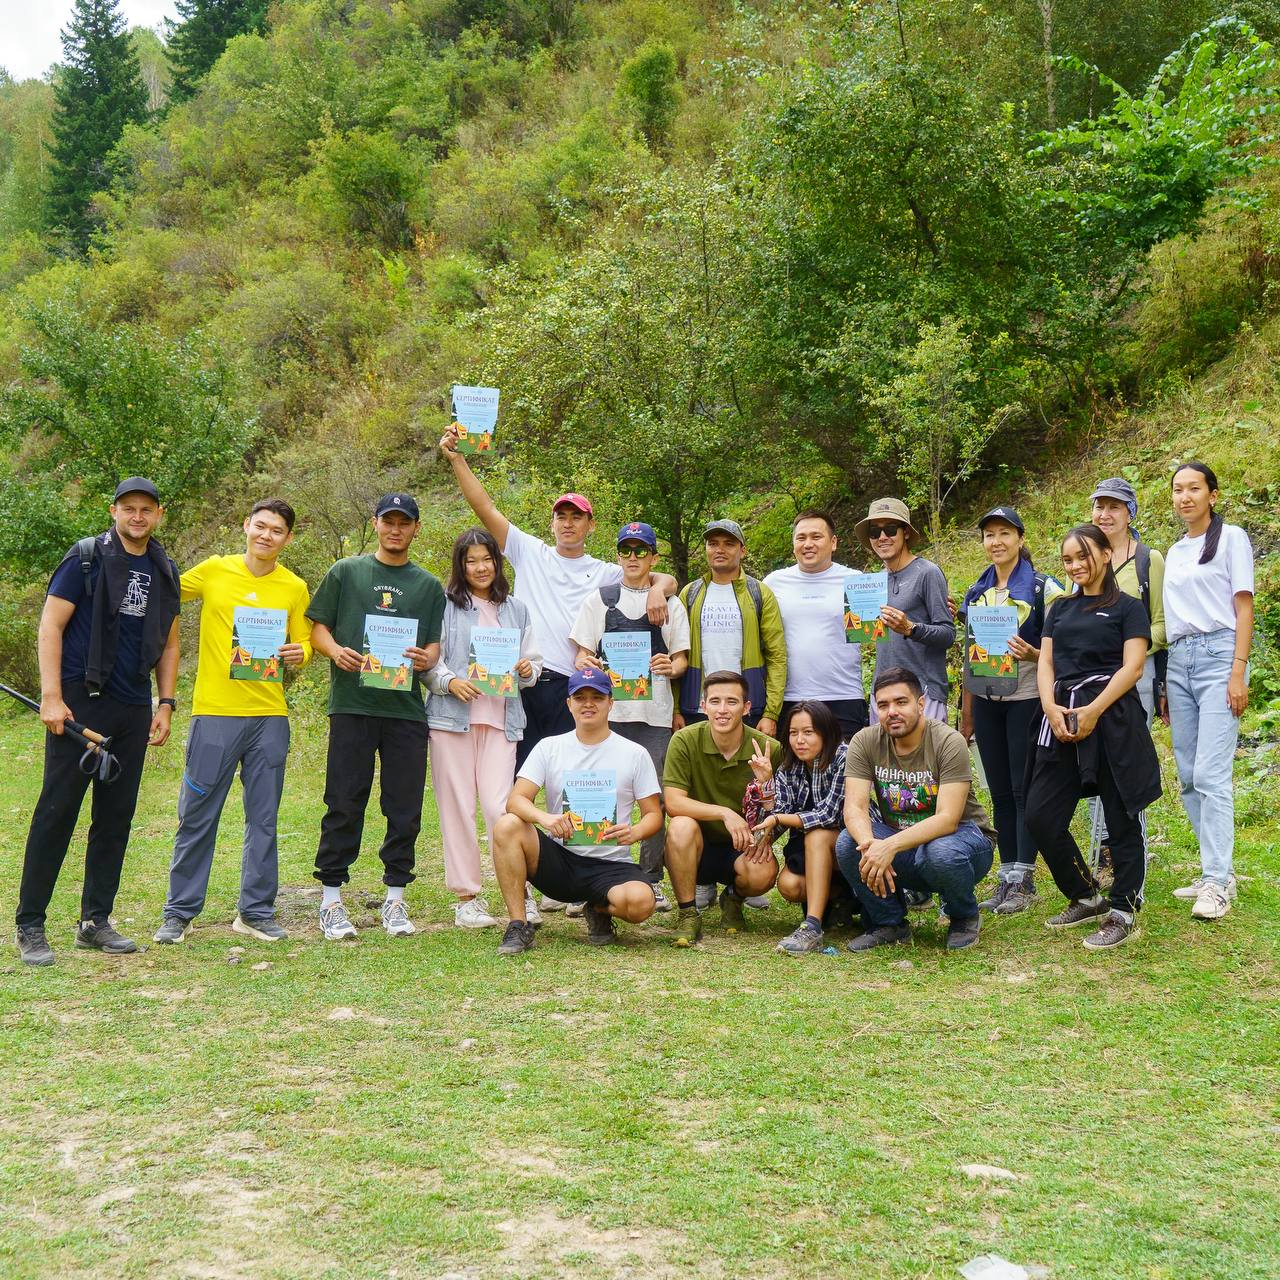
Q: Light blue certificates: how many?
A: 8